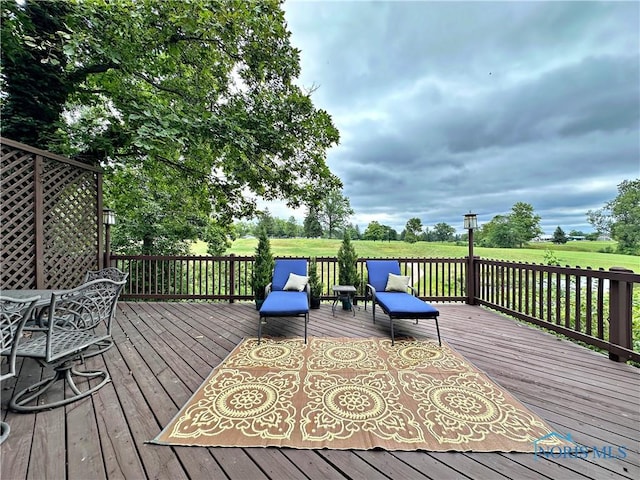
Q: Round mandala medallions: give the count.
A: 6